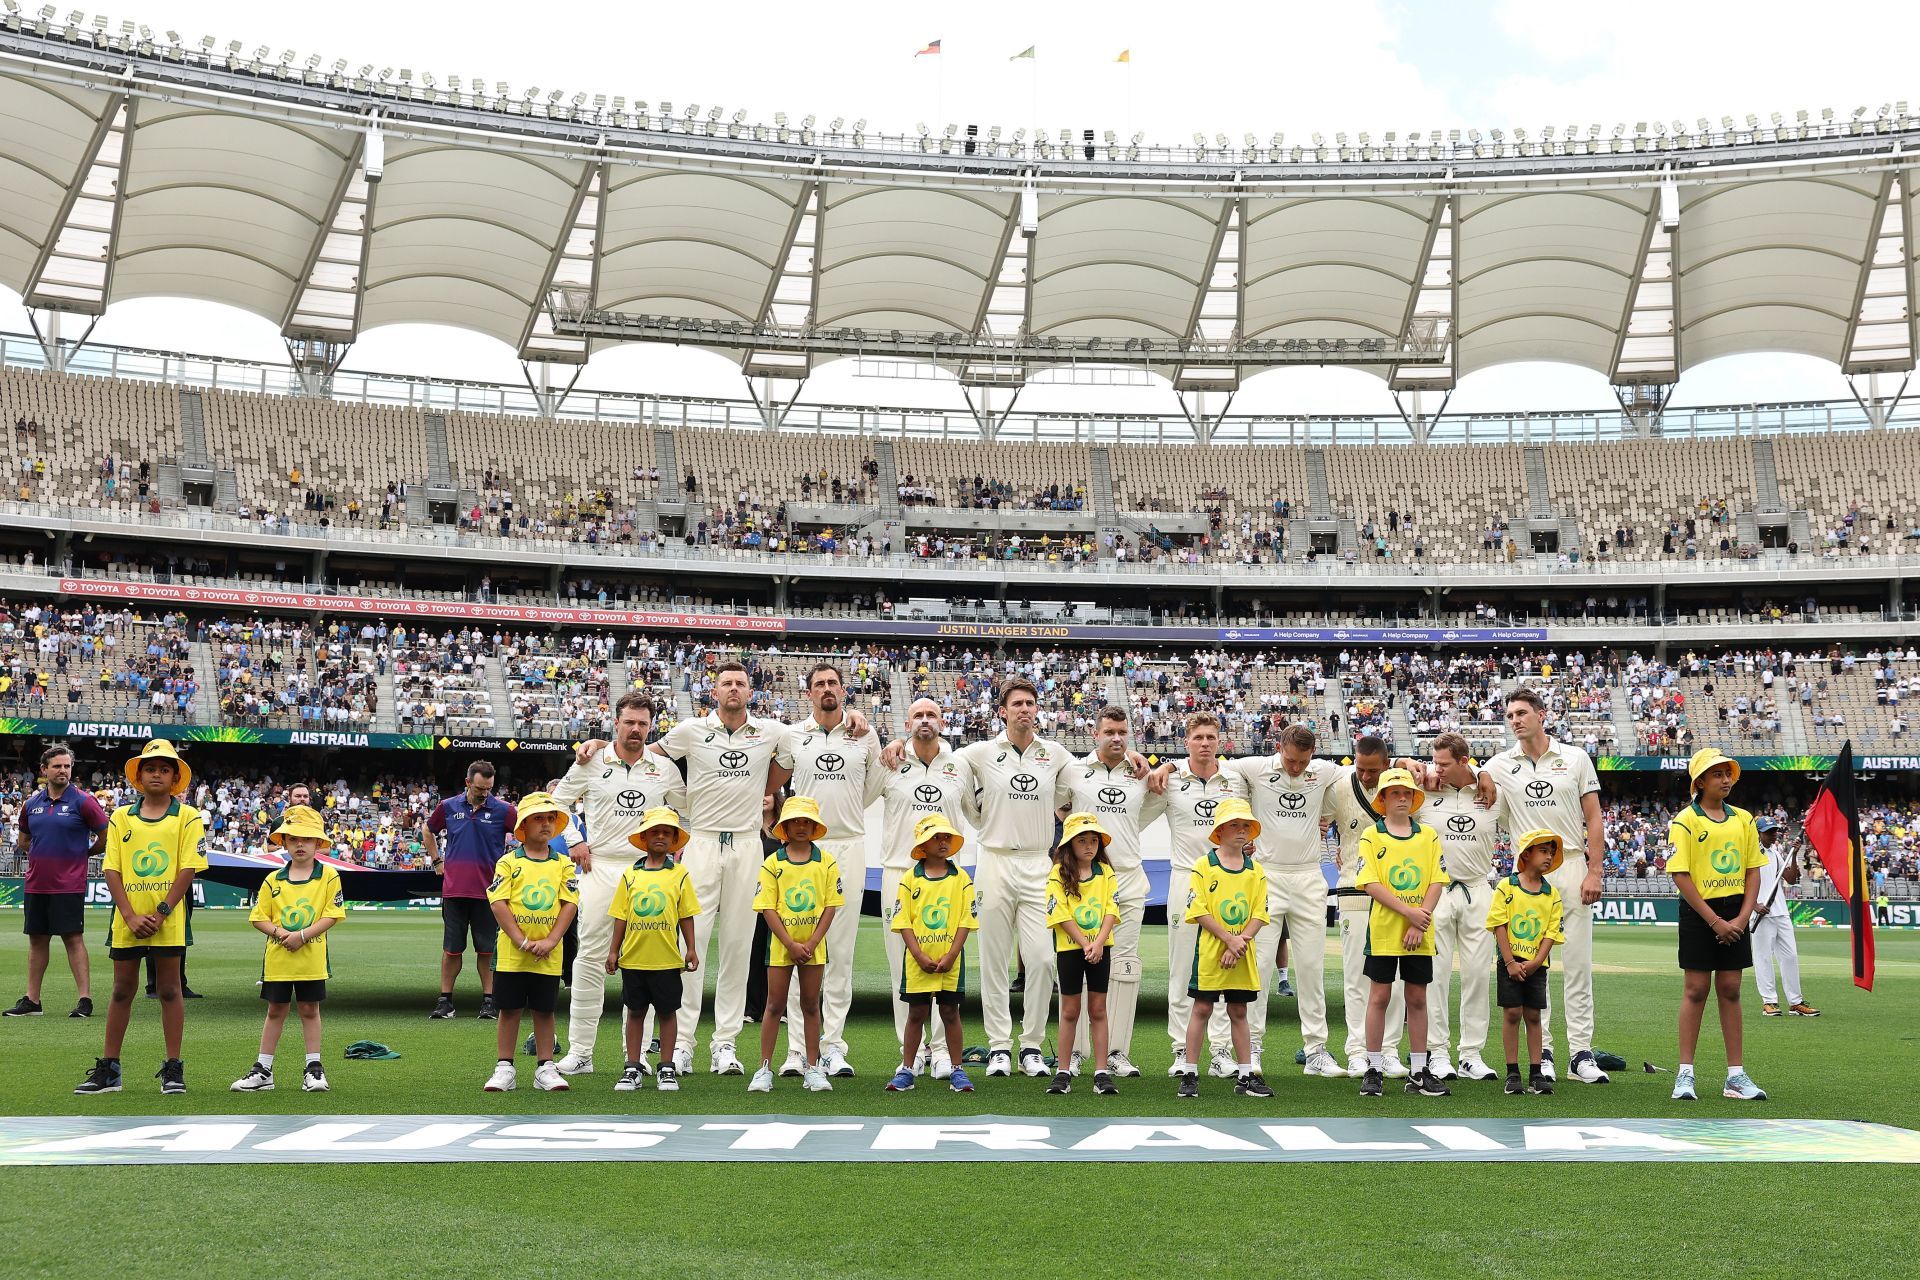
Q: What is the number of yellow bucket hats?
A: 11